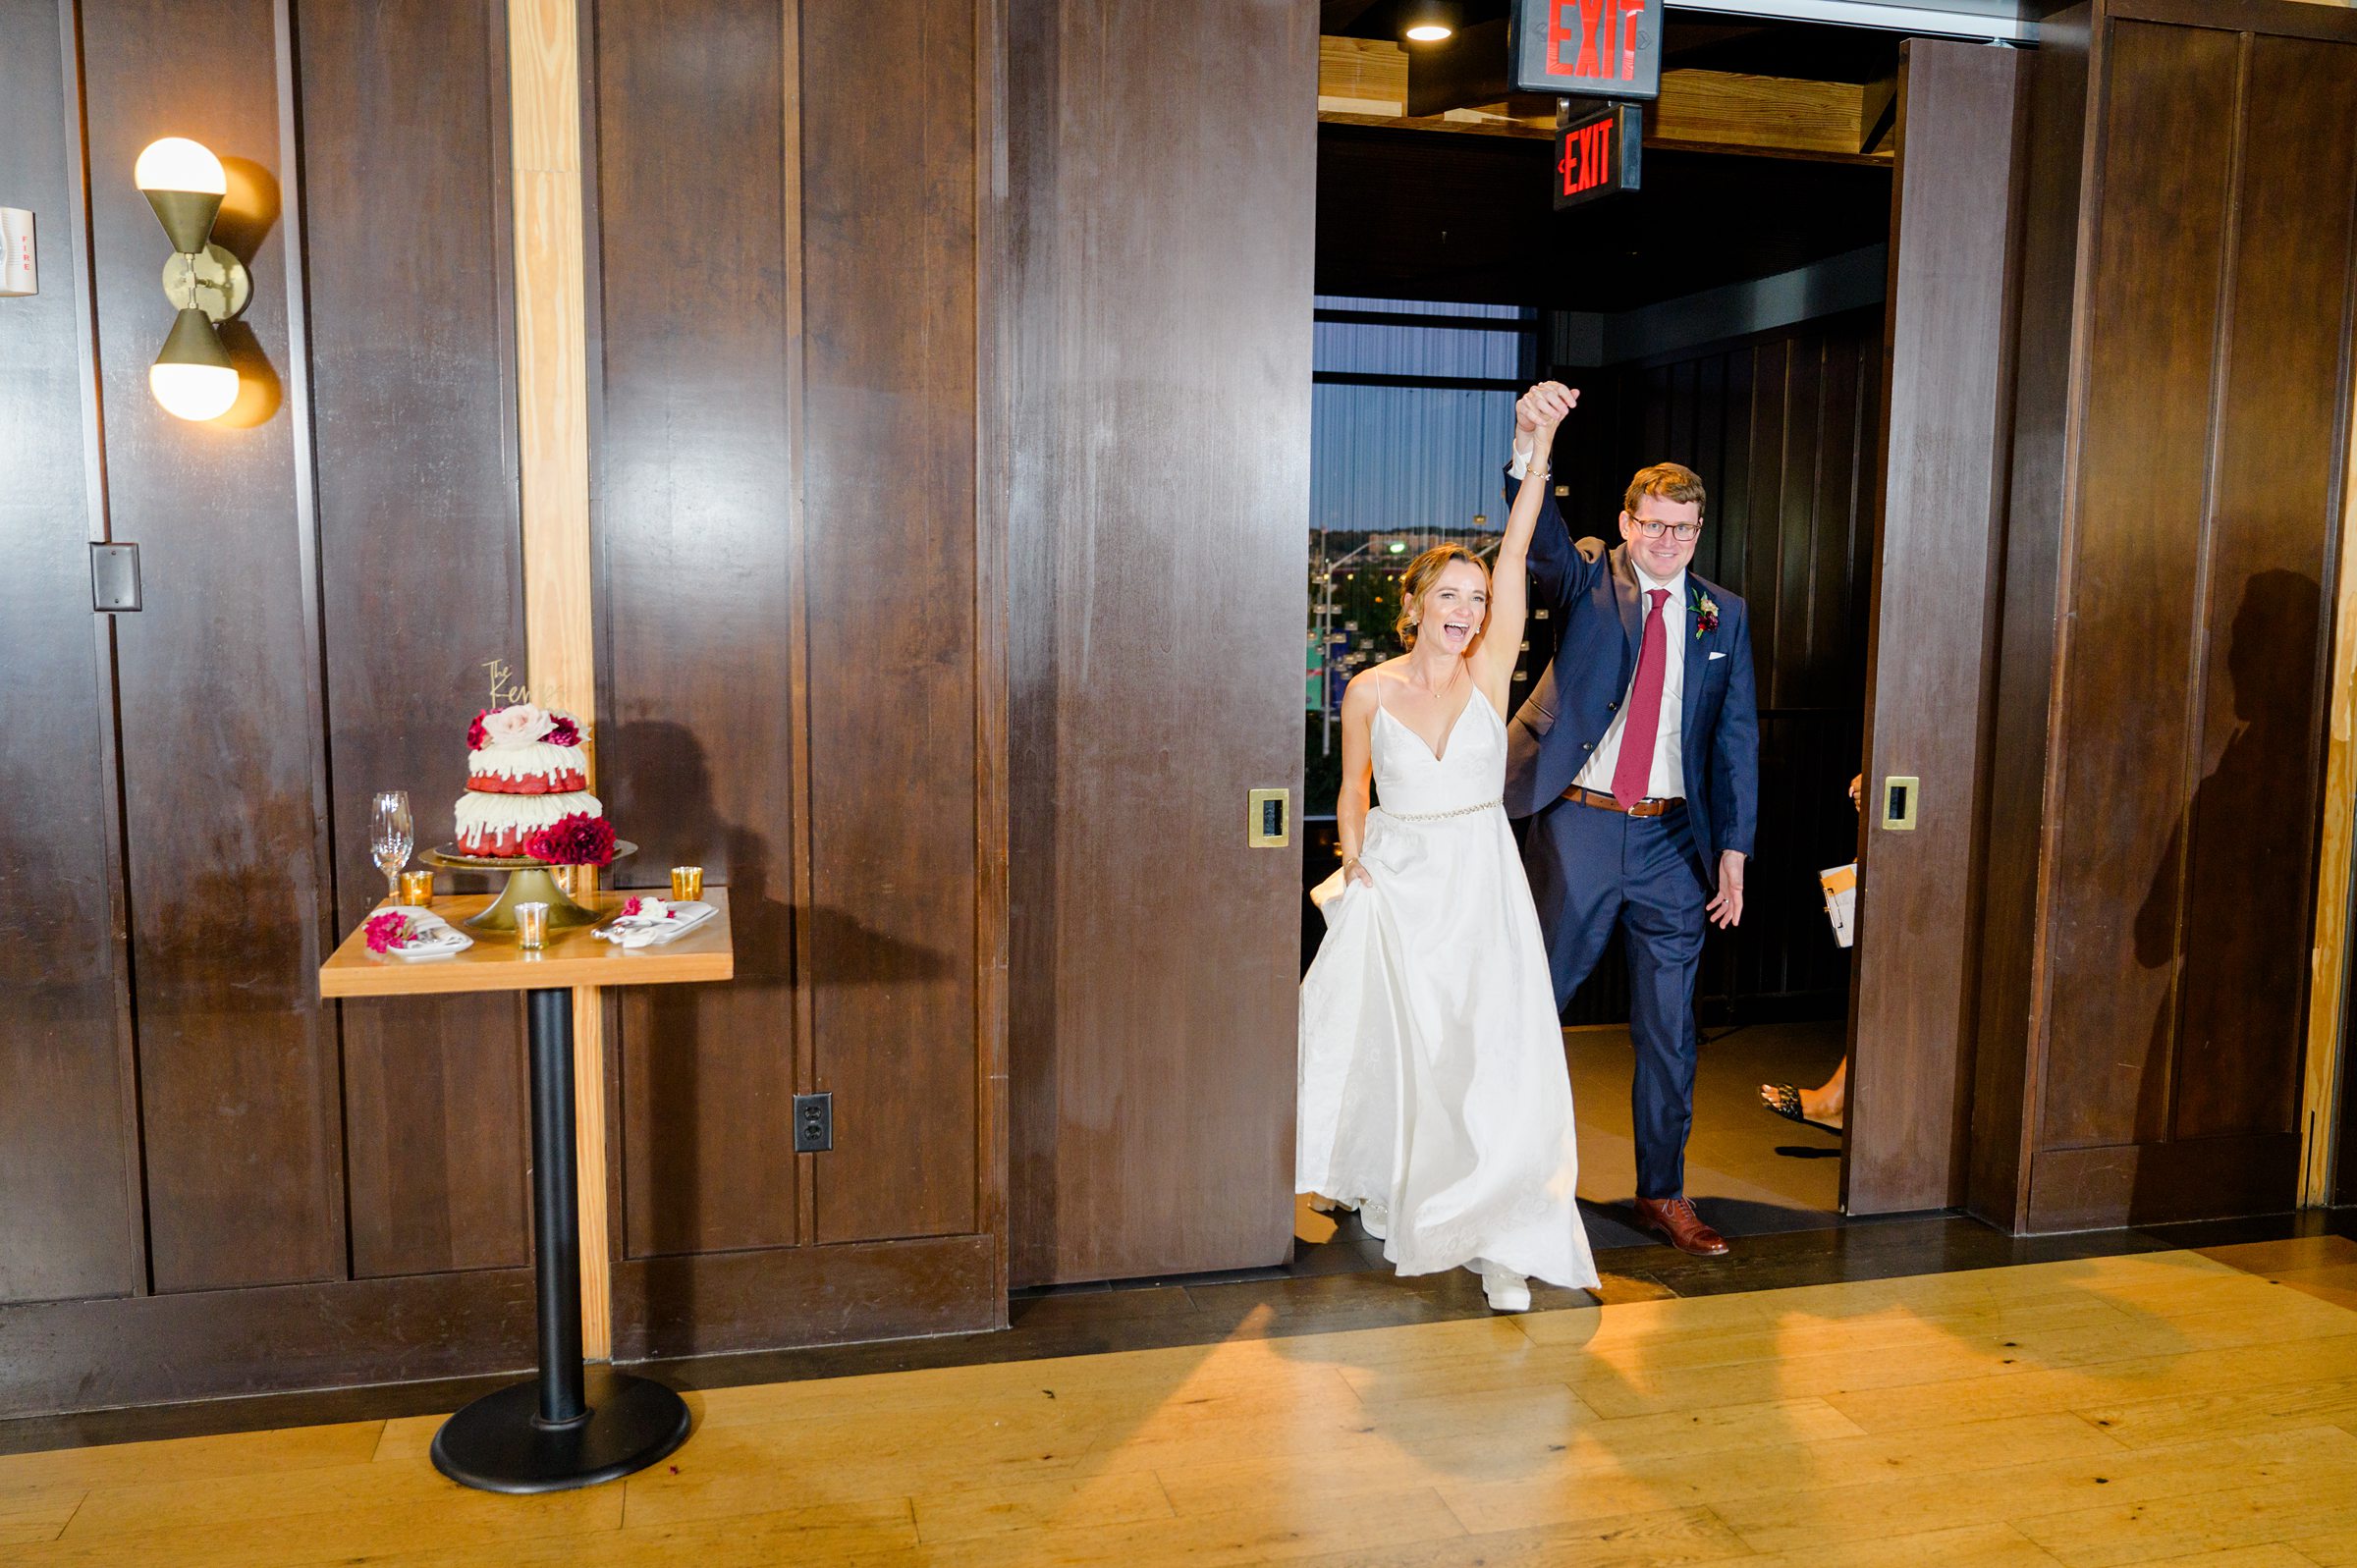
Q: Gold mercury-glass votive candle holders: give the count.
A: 2